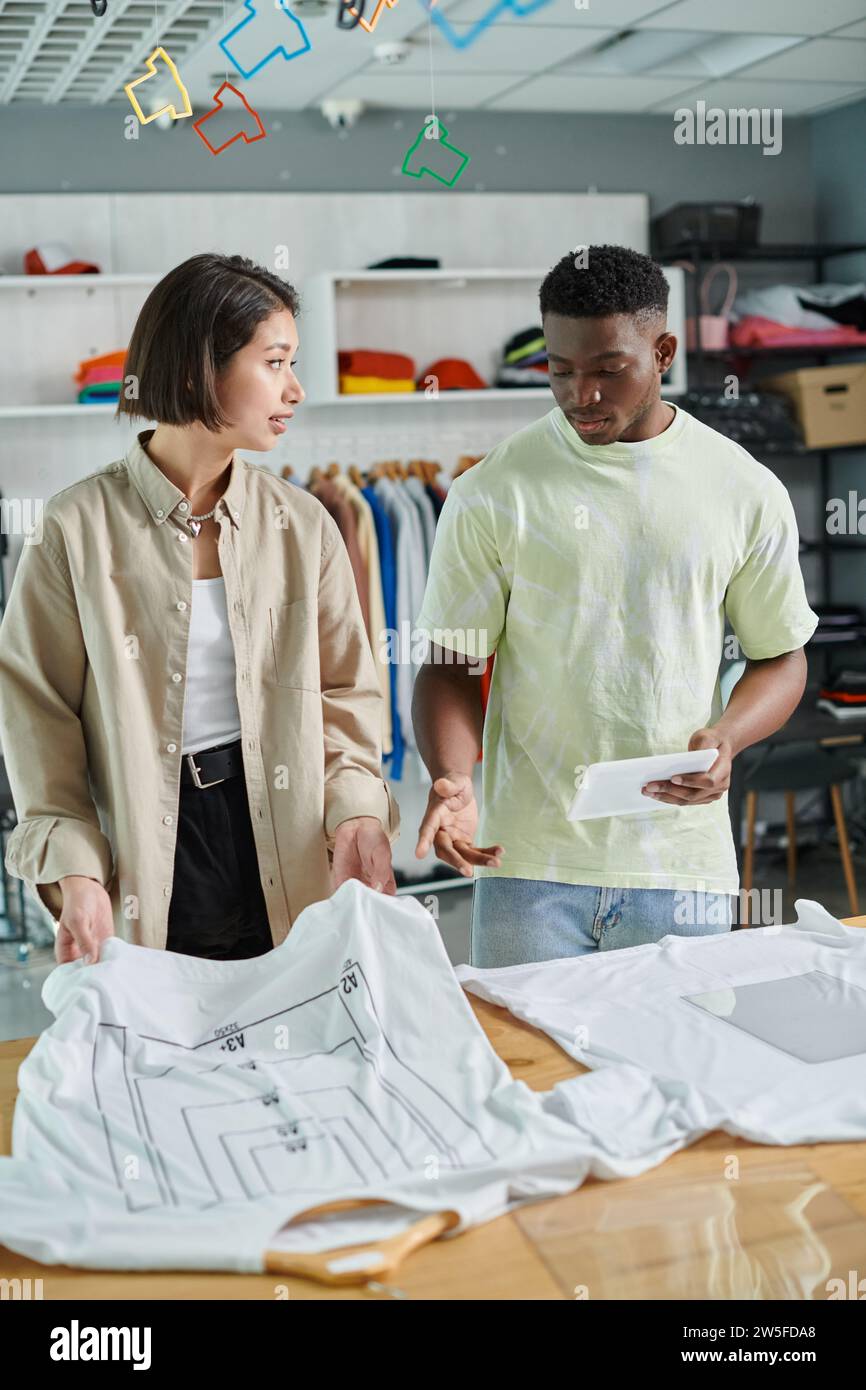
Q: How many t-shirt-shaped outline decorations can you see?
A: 6